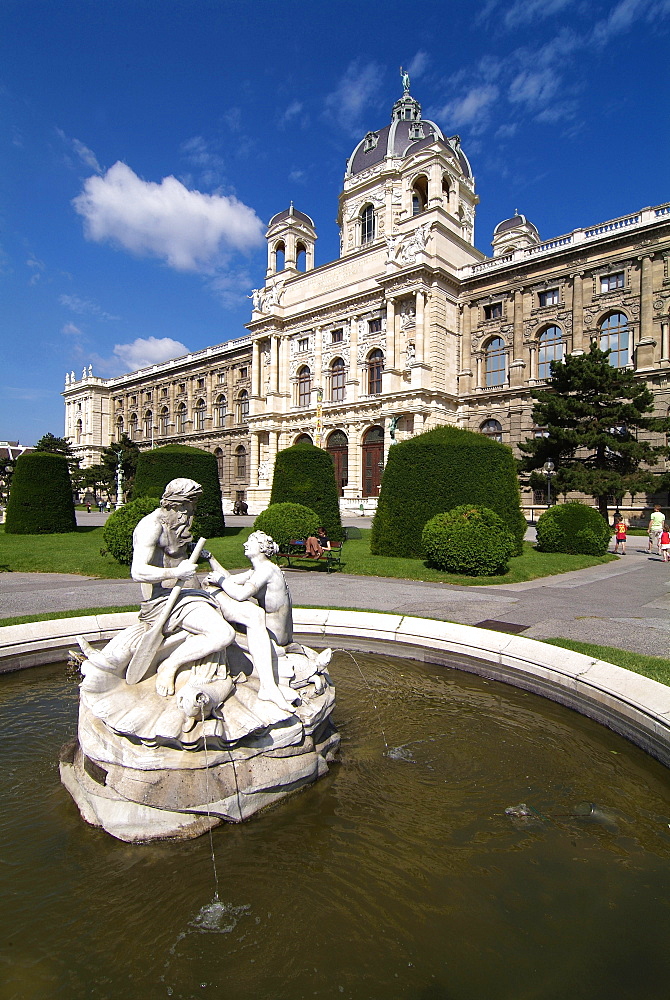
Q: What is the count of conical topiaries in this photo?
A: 4